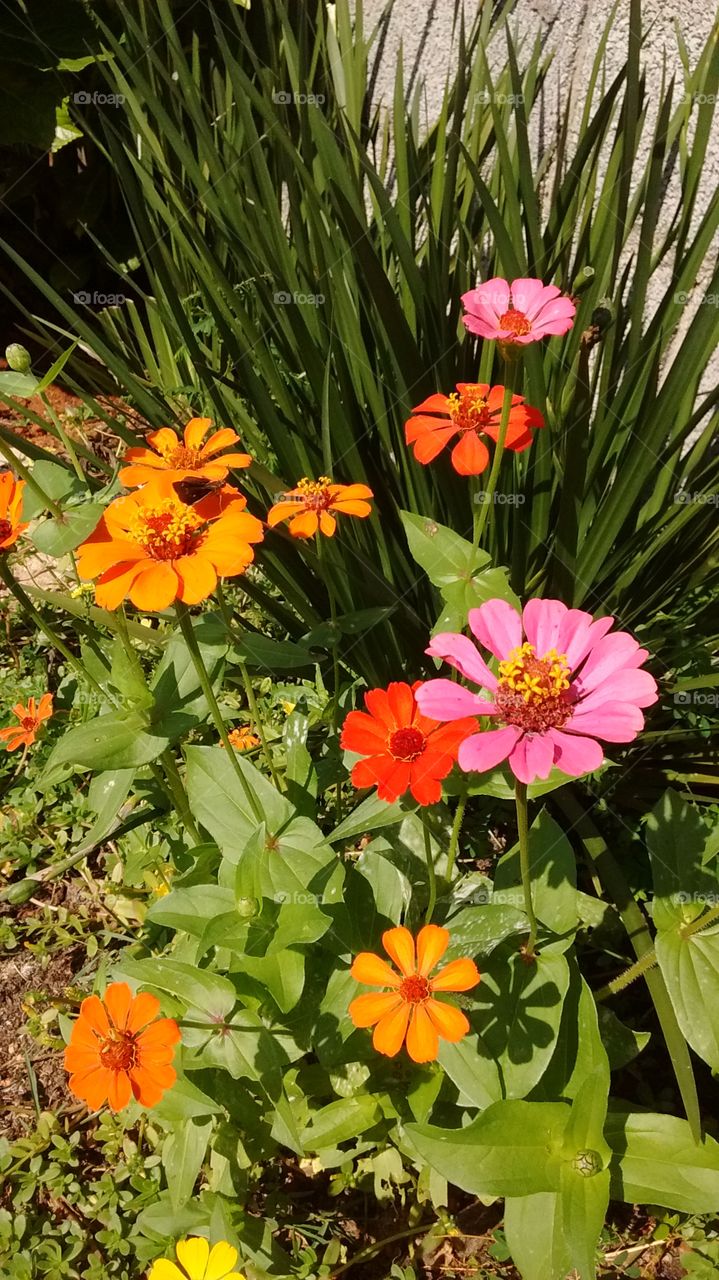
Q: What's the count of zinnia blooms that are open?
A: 13